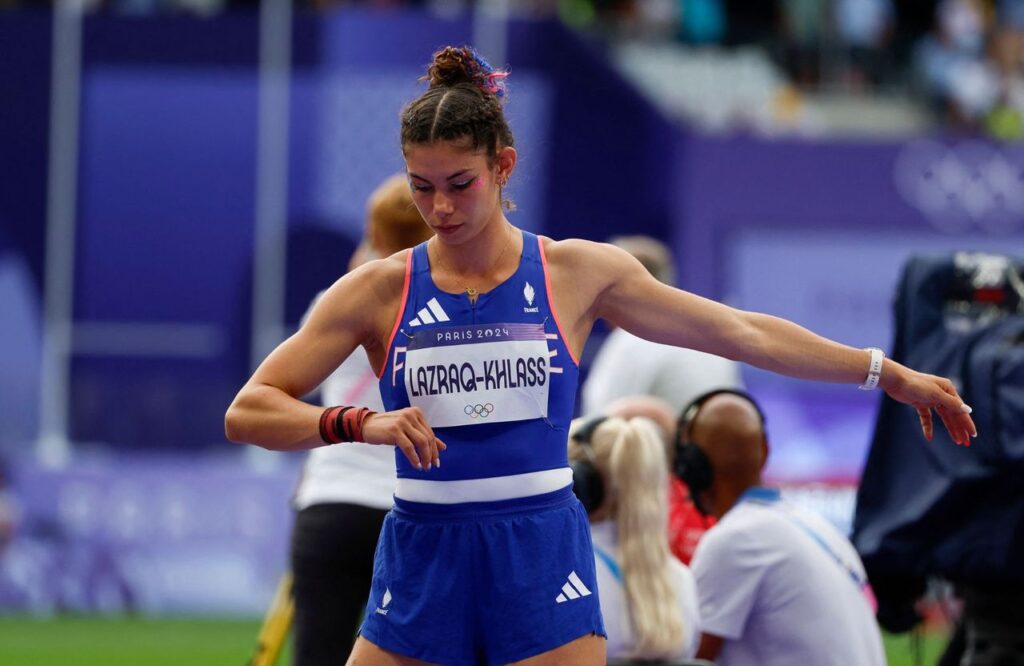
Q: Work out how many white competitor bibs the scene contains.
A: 1